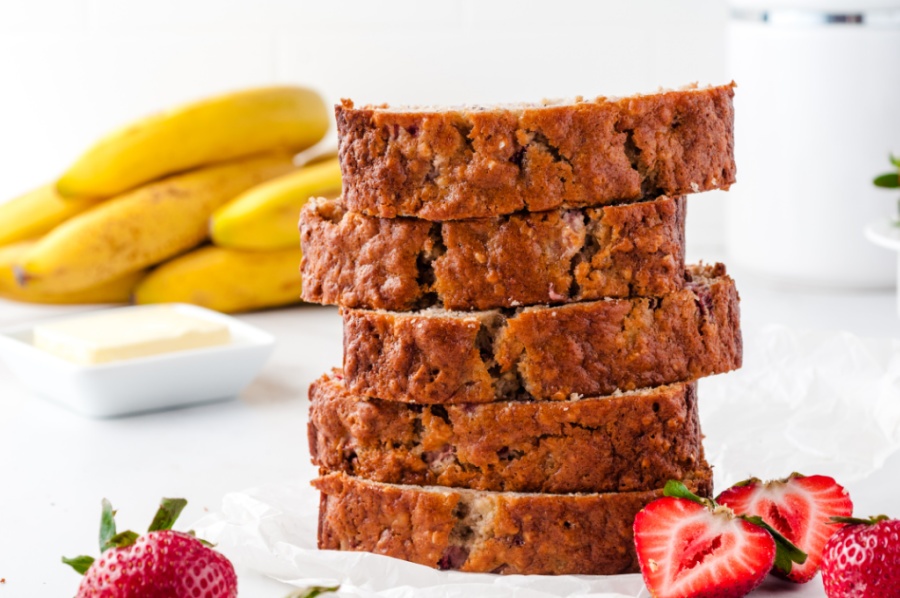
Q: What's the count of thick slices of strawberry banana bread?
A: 5